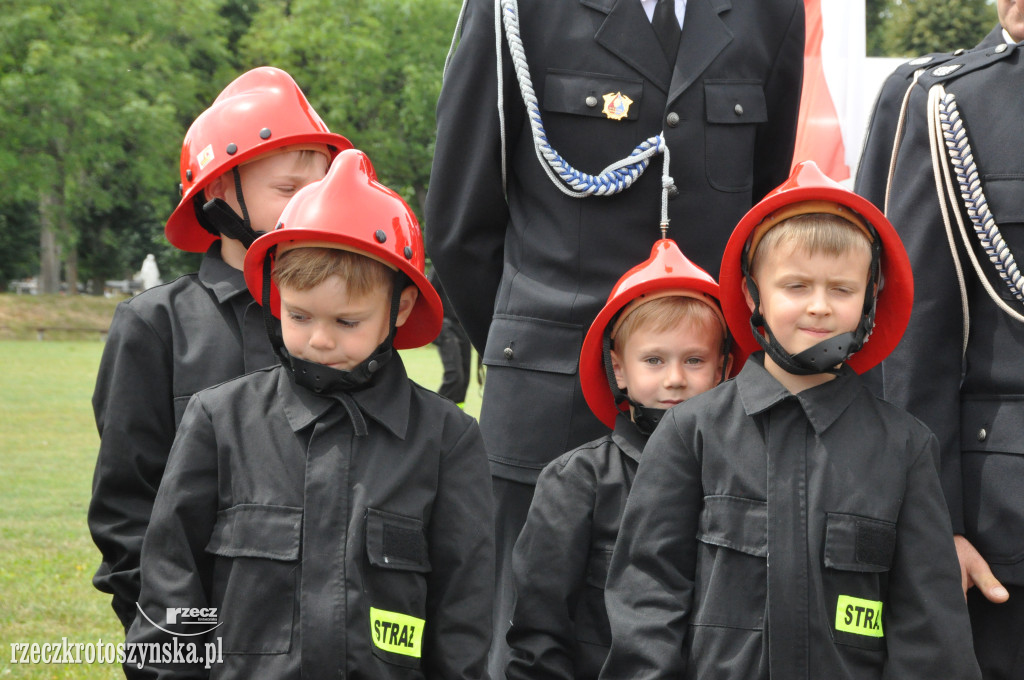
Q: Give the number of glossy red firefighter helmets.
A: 4